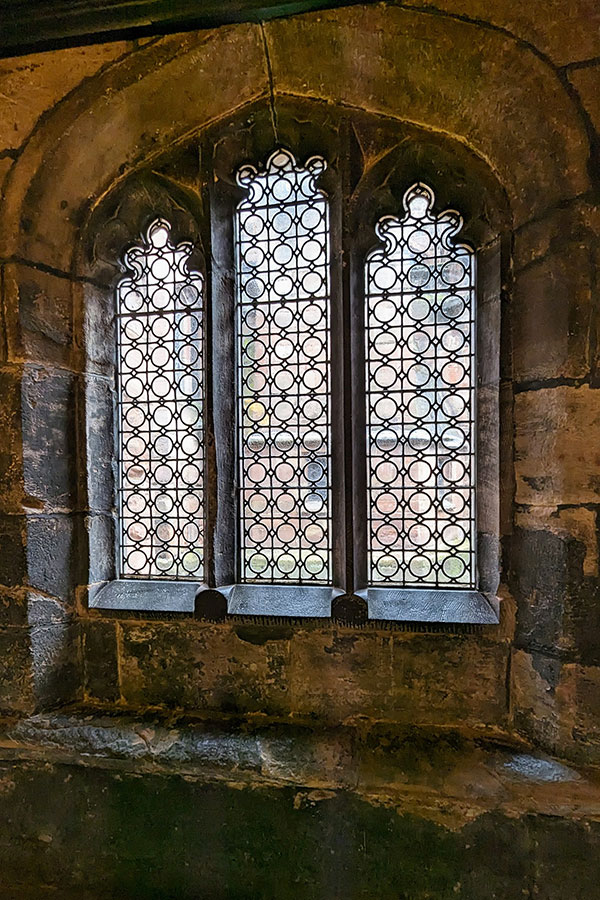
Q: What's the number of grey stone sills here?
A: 3